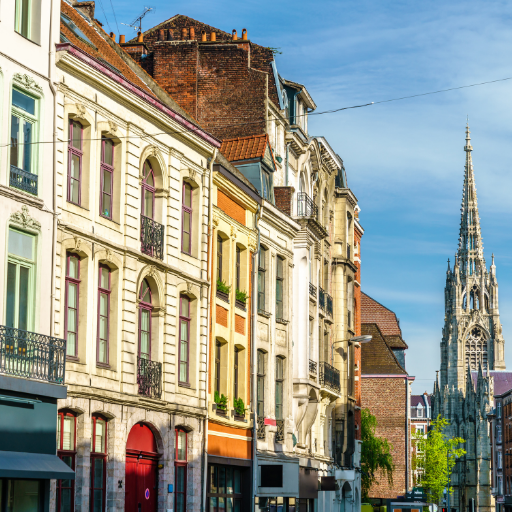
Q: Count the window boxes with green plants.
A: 4